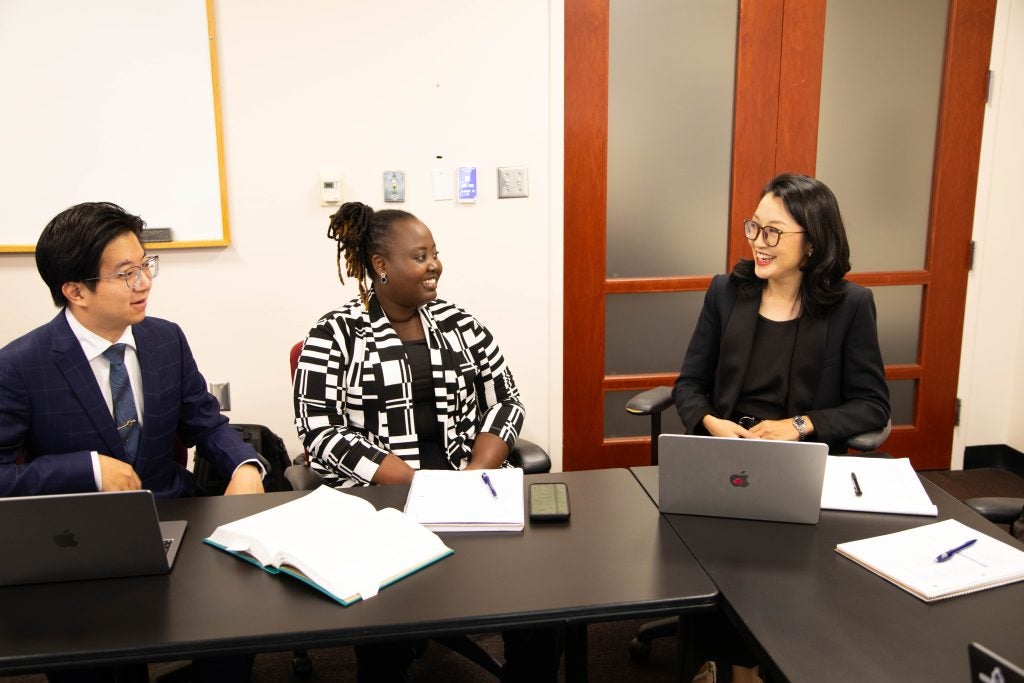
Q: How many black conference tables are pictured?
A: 2